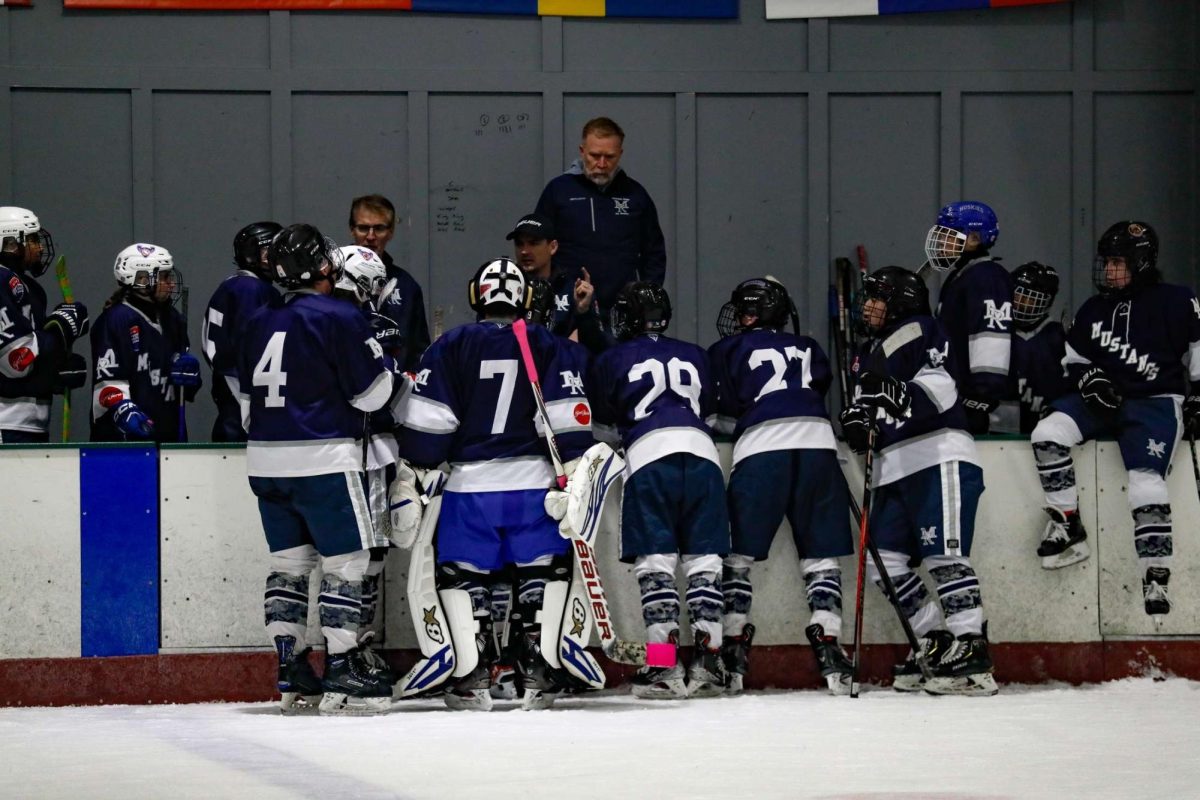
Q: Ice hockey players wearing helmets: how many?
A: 13